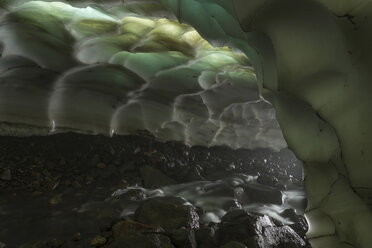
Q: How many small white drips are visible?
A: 2